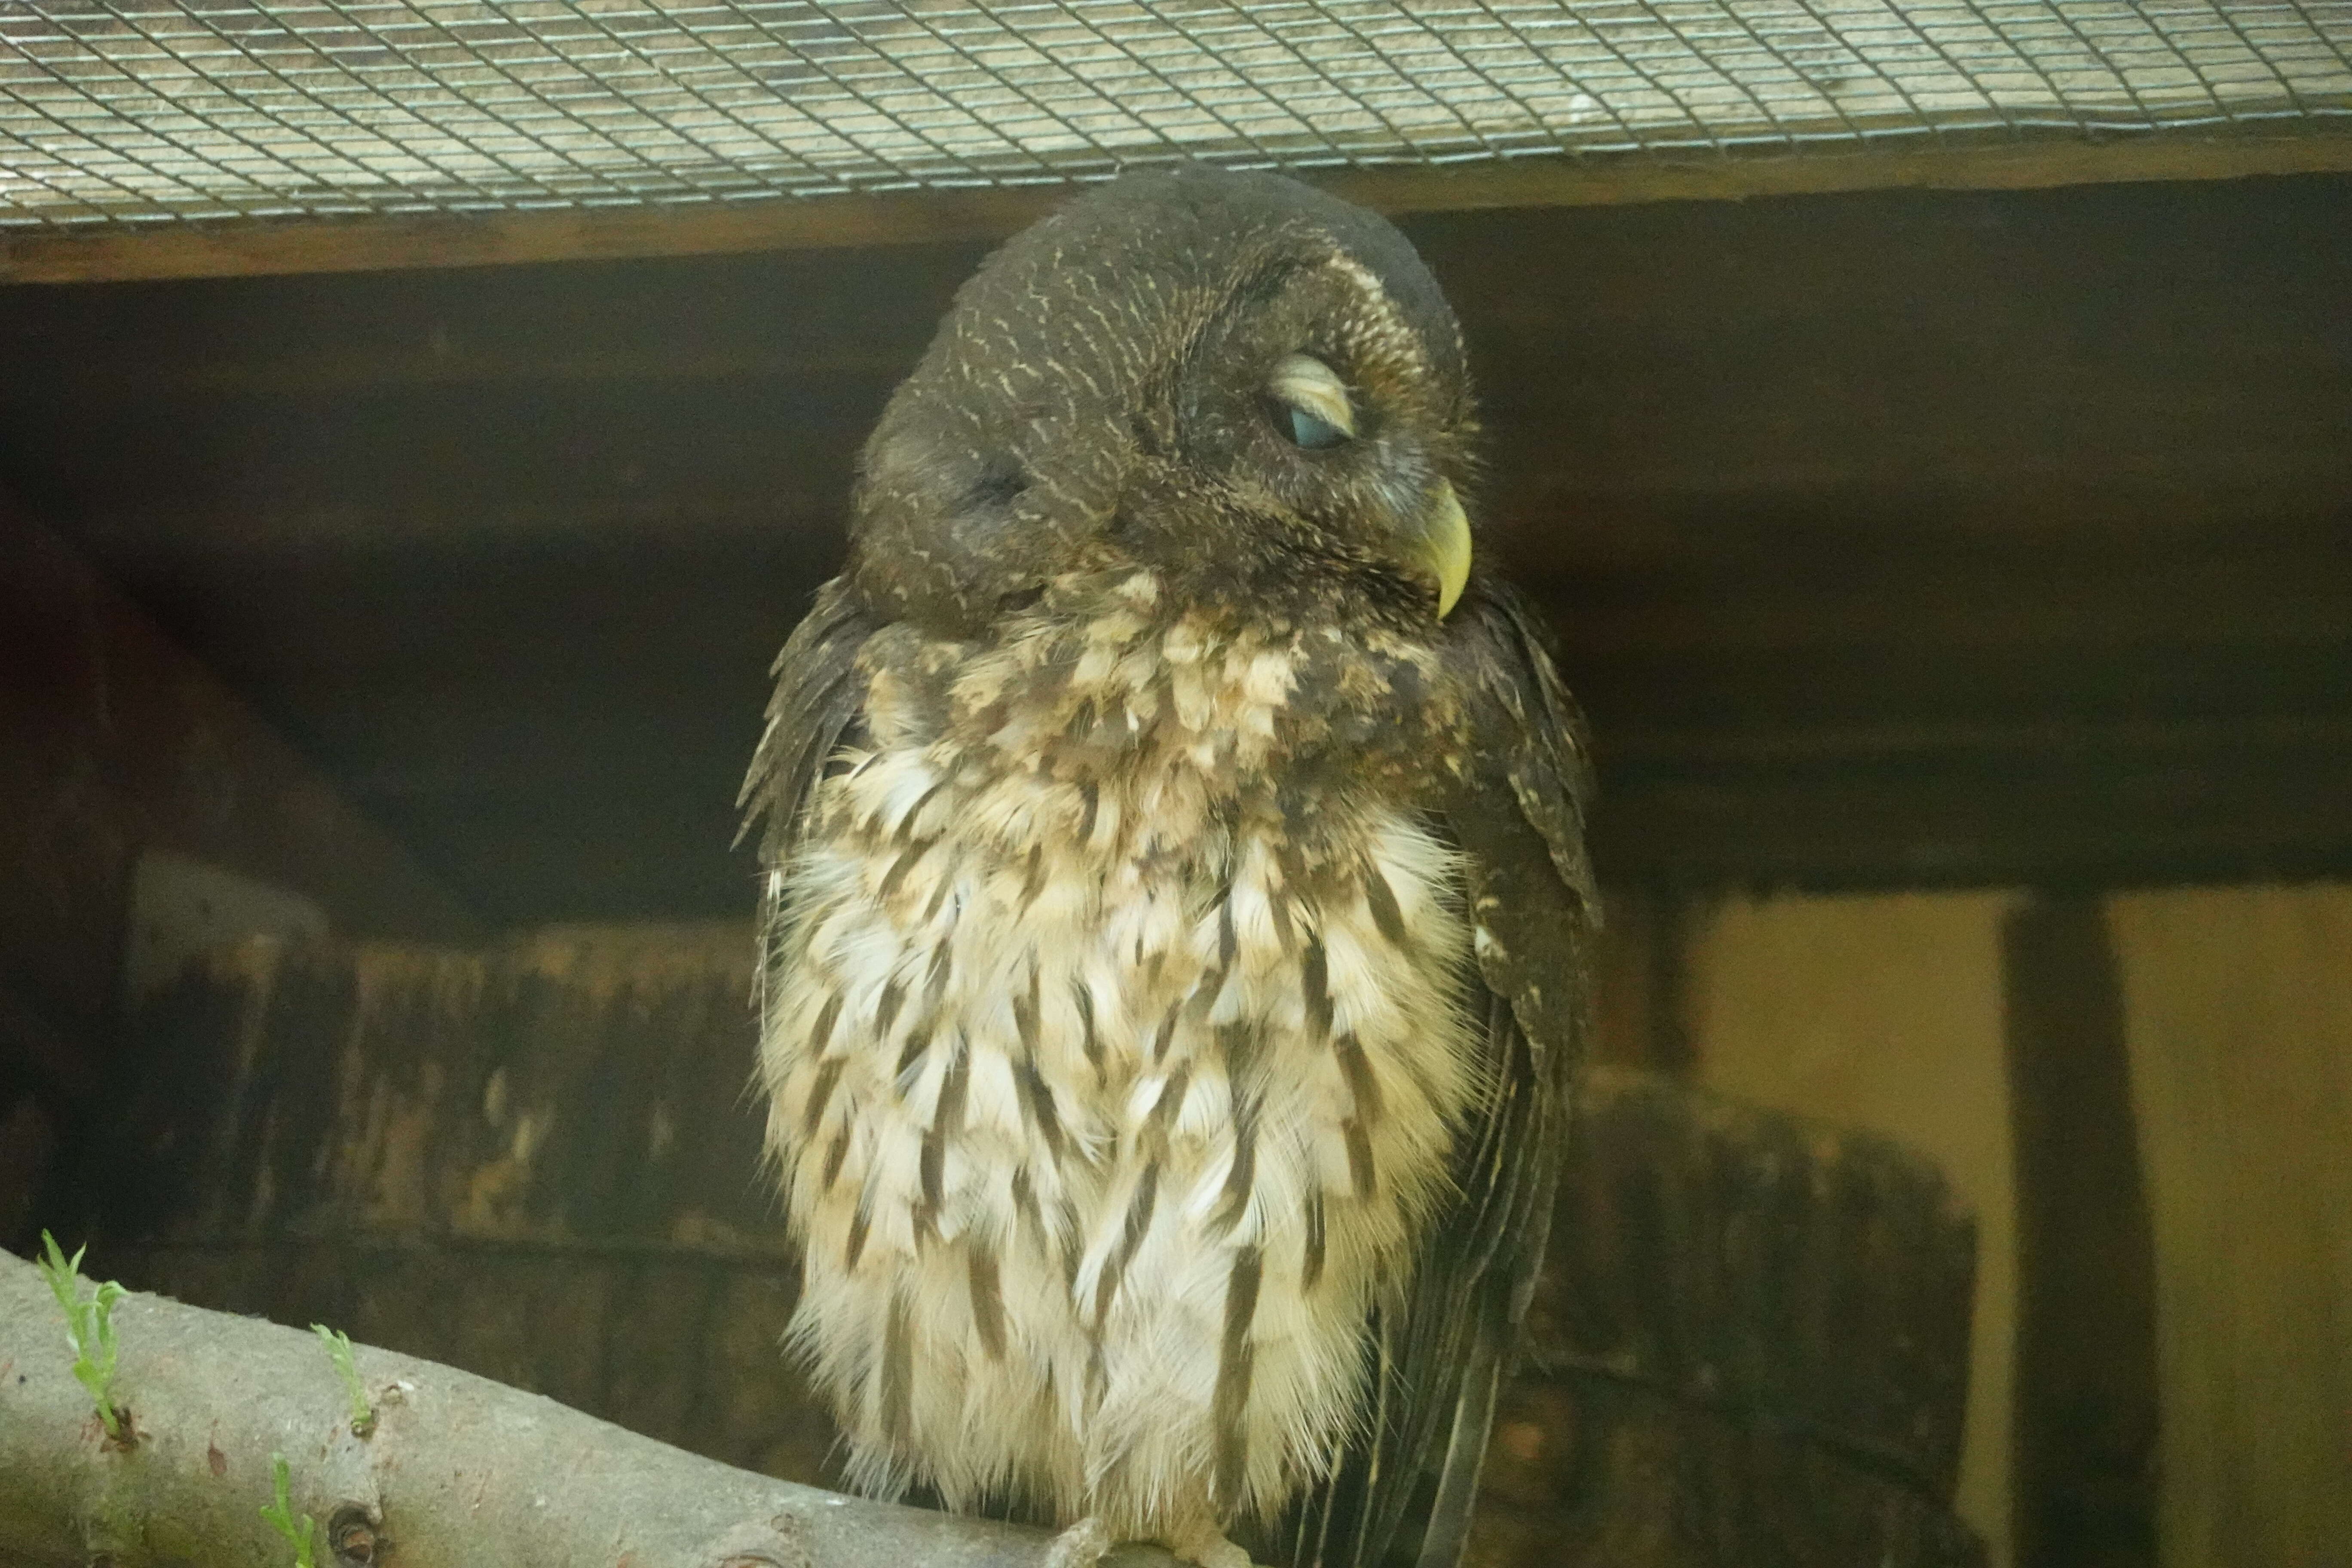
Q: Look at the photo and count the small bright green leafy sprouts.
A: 3